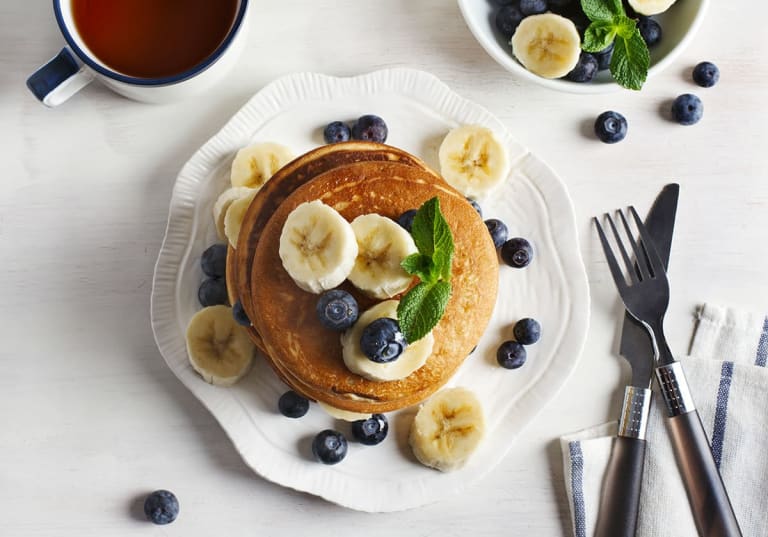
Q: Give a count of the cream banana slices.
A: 12